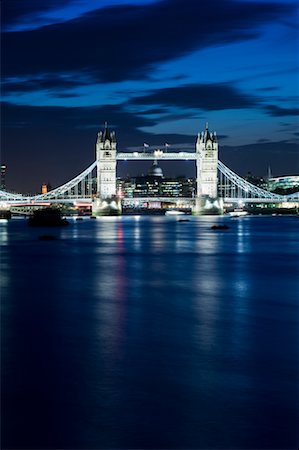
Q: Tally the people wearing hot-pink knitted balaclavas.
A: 0